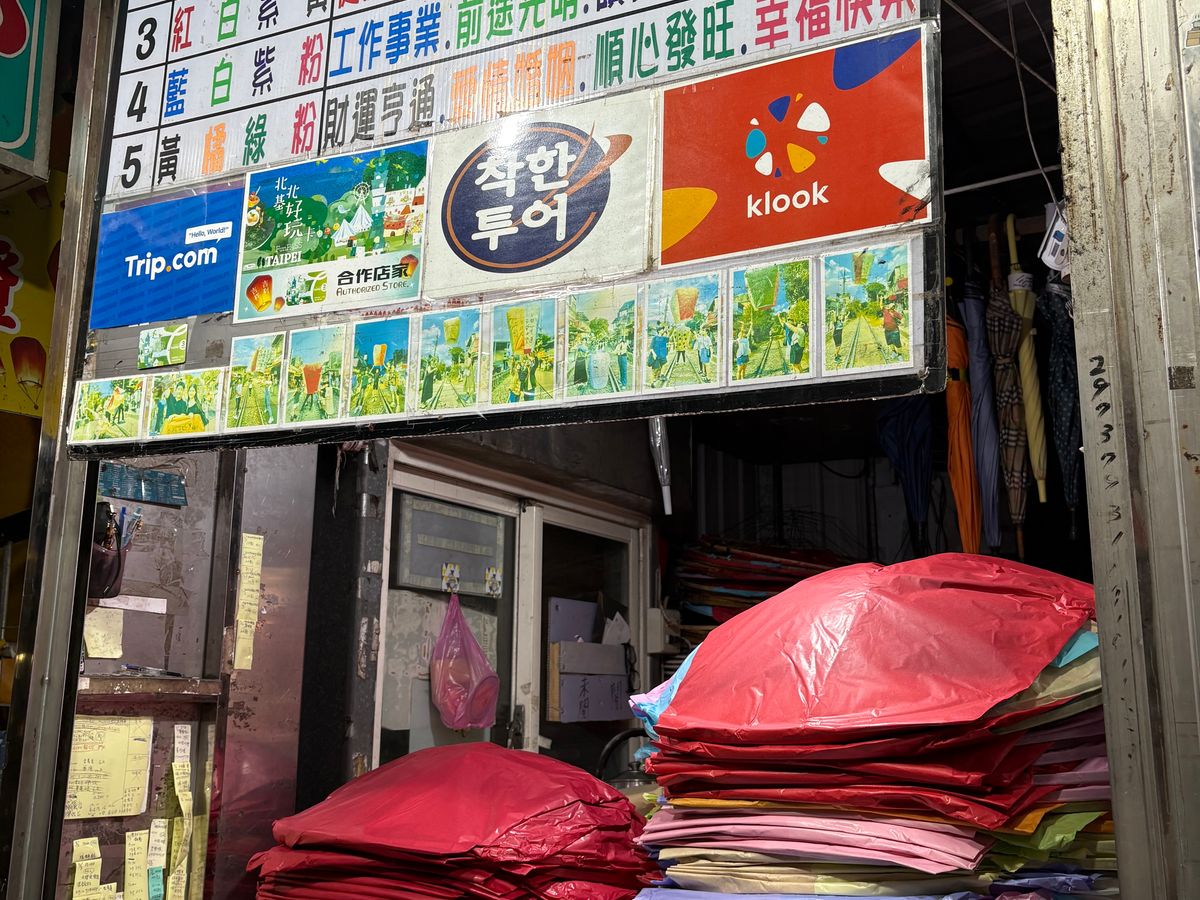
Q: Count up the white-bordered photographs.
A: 11